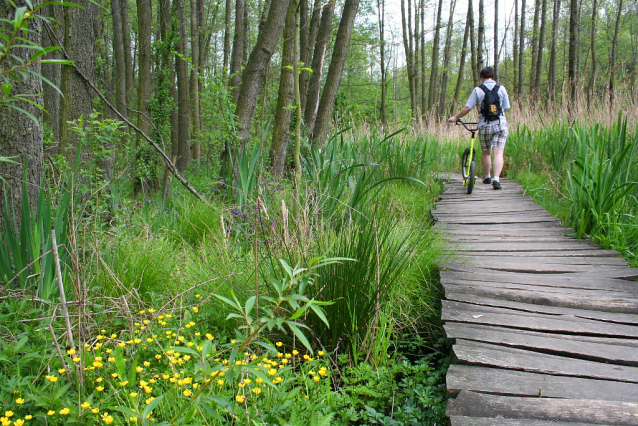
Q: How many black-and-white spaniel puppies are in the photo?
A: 0